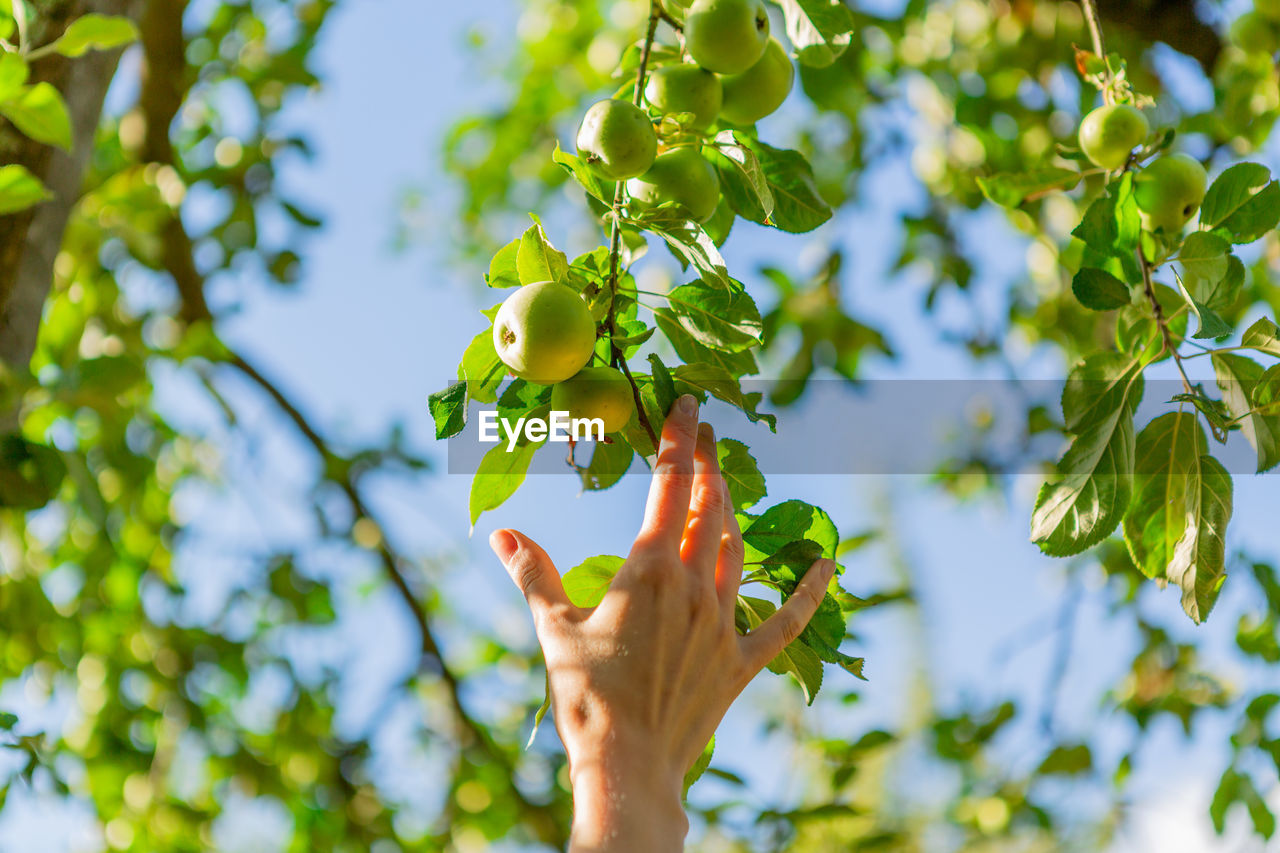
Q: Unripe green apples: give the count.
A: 9